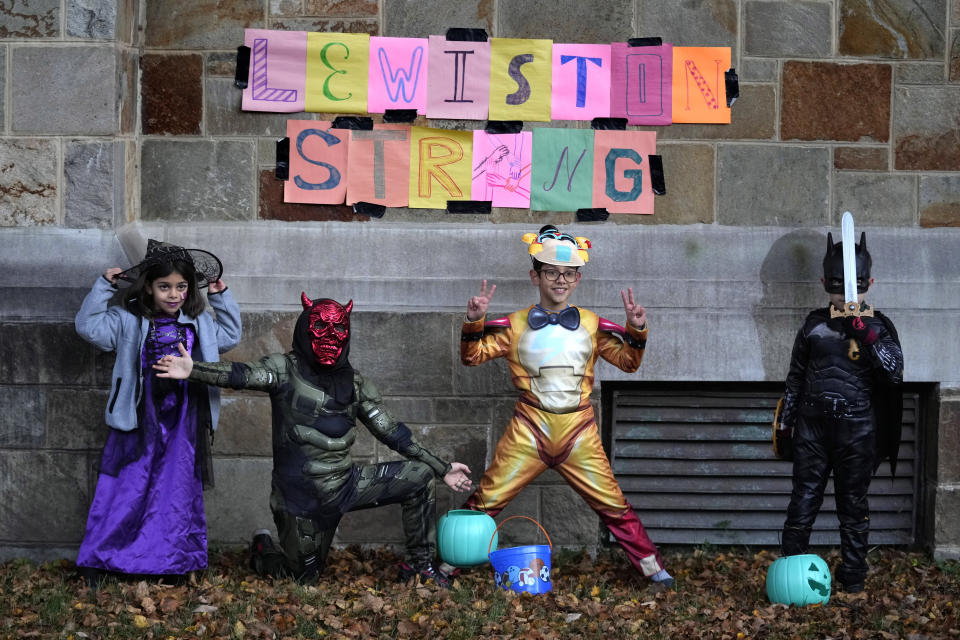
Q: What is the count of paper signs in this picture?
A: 14